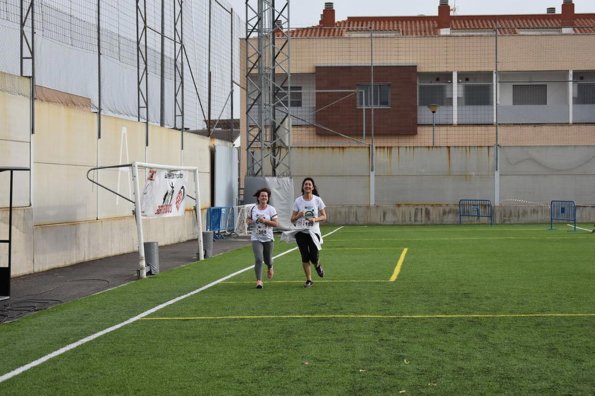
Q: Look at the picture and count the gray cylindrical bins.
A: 2